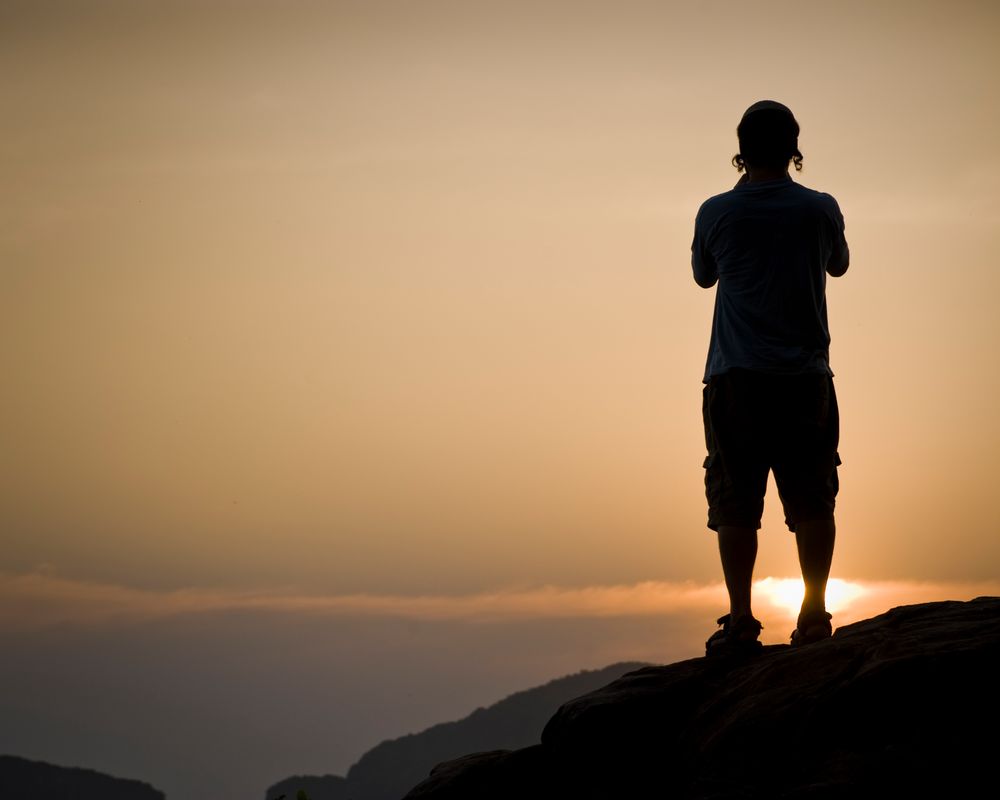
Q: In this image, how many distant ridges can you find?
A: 2